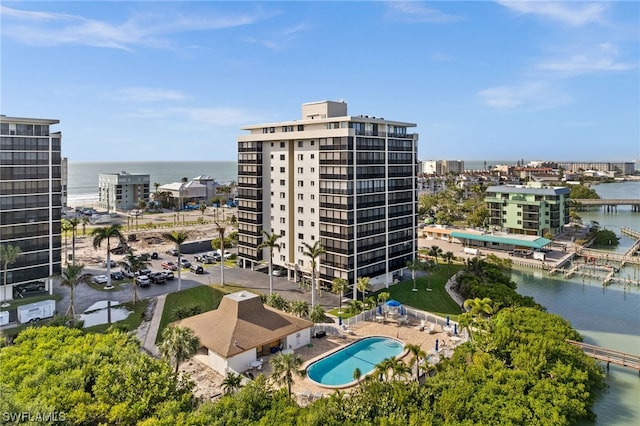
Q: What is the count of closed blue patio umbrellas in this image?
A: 6